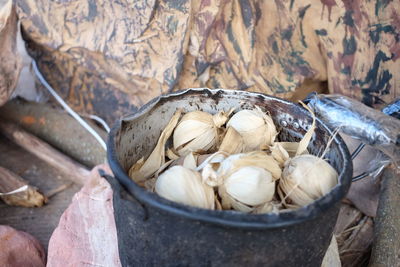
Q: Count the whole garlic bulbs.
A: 5